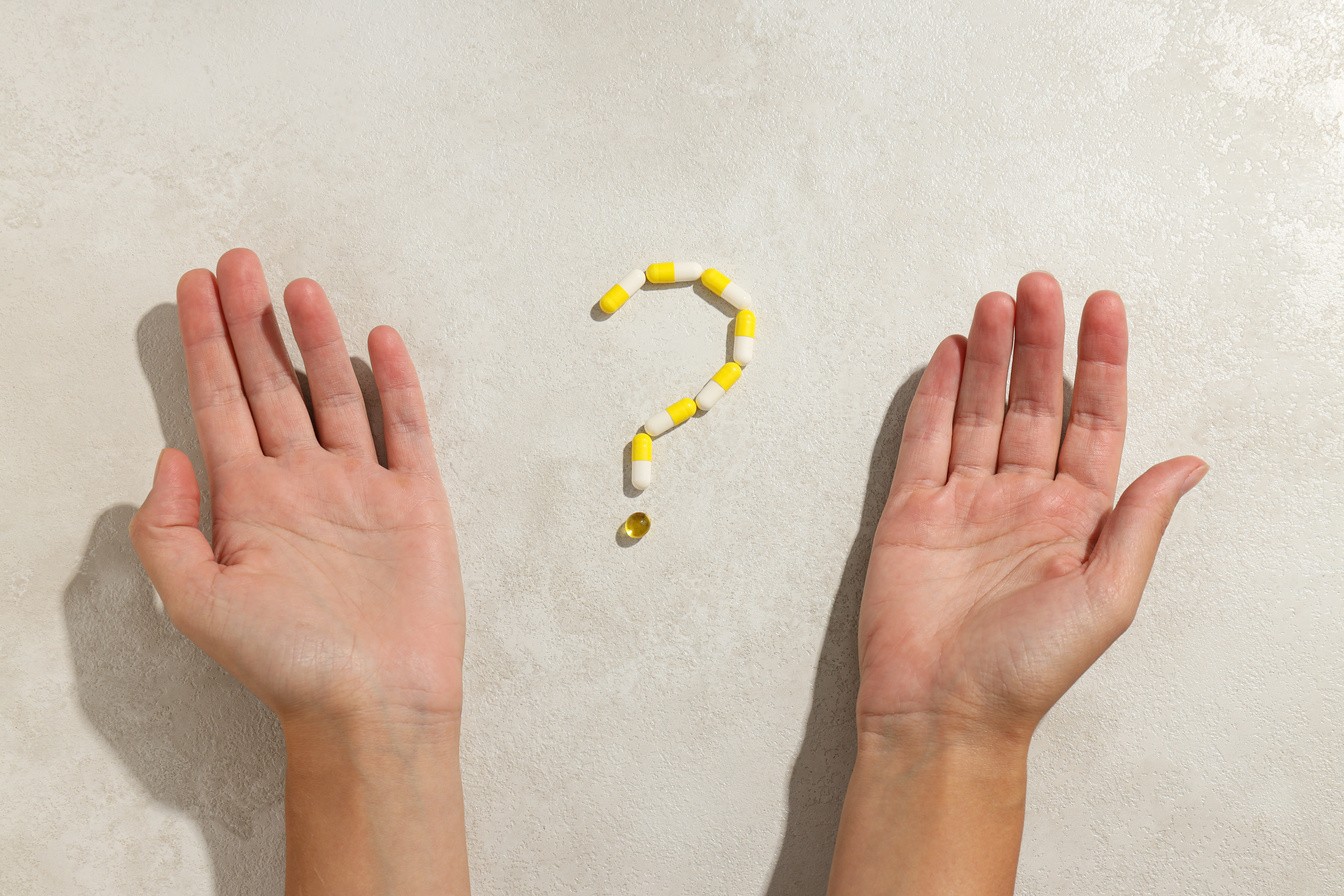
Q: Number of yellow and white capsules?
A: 7